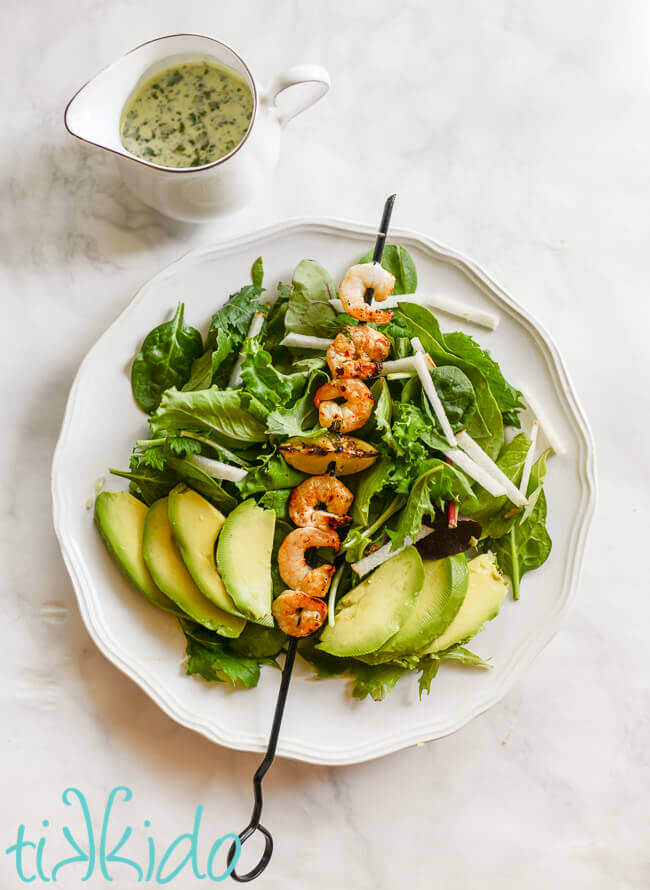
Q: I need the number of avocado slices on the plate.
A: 7